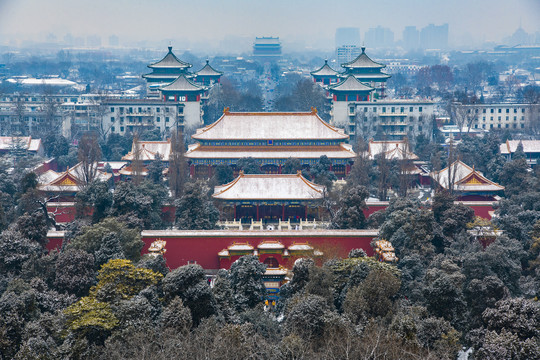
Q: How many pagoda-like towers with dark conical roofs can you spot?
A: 6